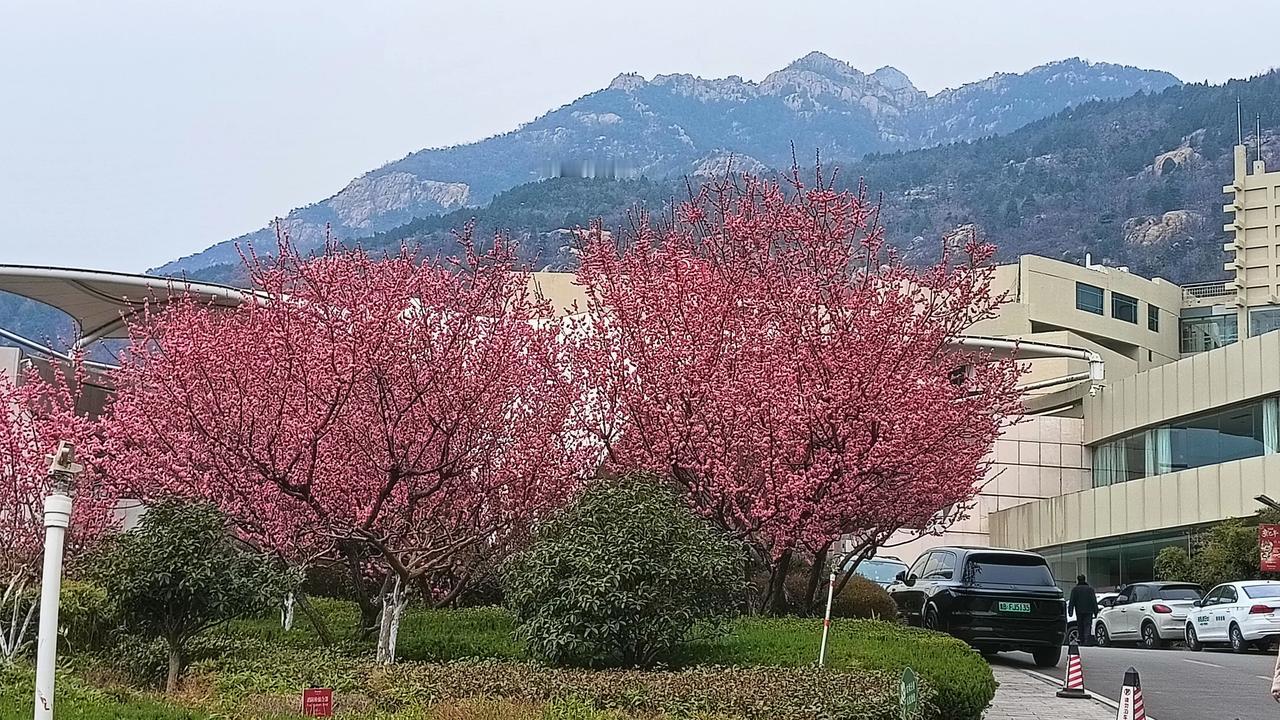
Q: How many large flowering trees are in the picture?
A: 2